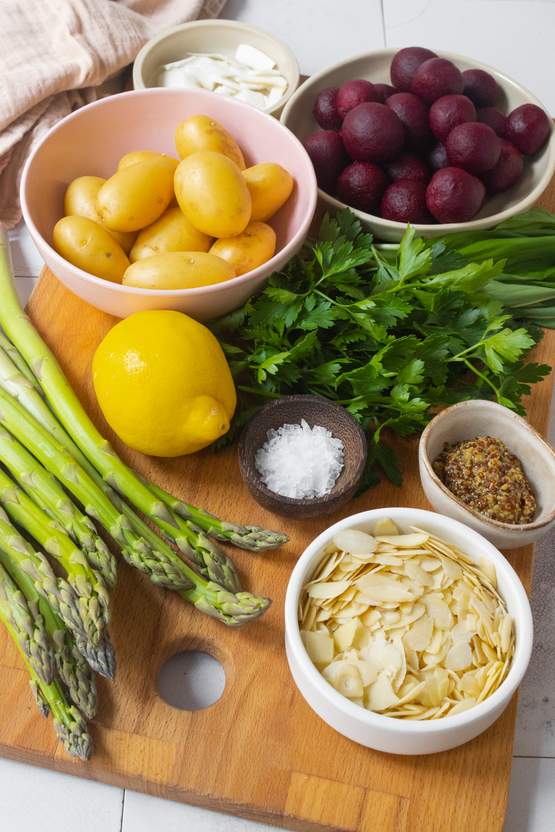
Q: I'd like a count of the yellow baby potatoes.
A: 10